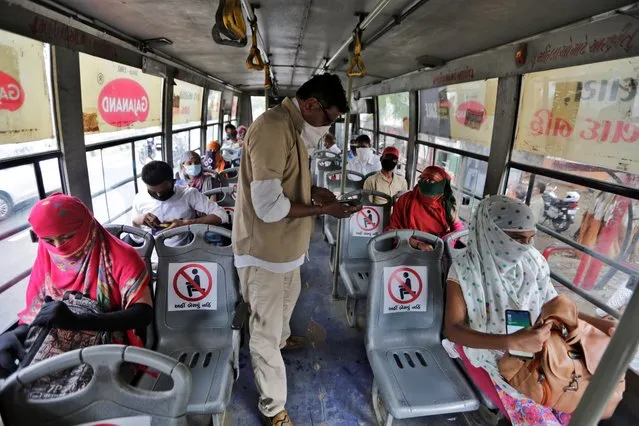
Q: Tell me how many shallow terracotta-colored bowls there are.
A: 0